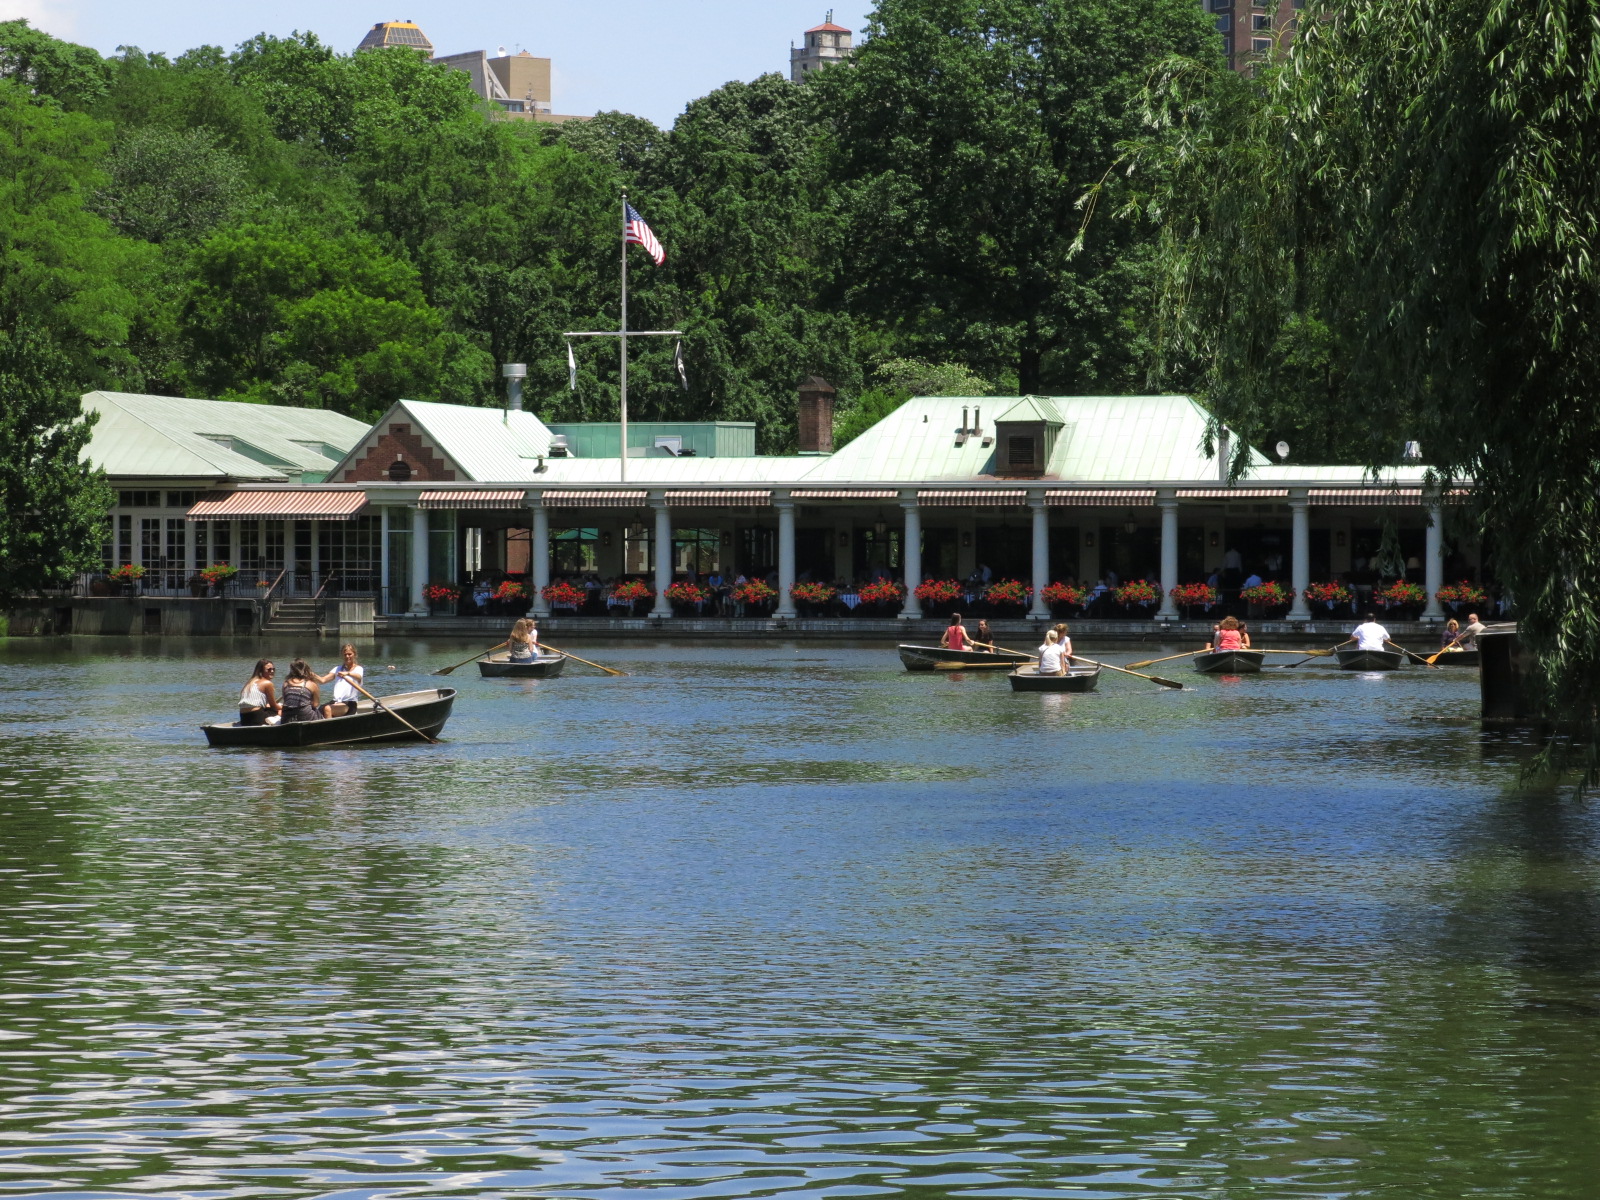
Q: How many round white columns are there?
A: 9